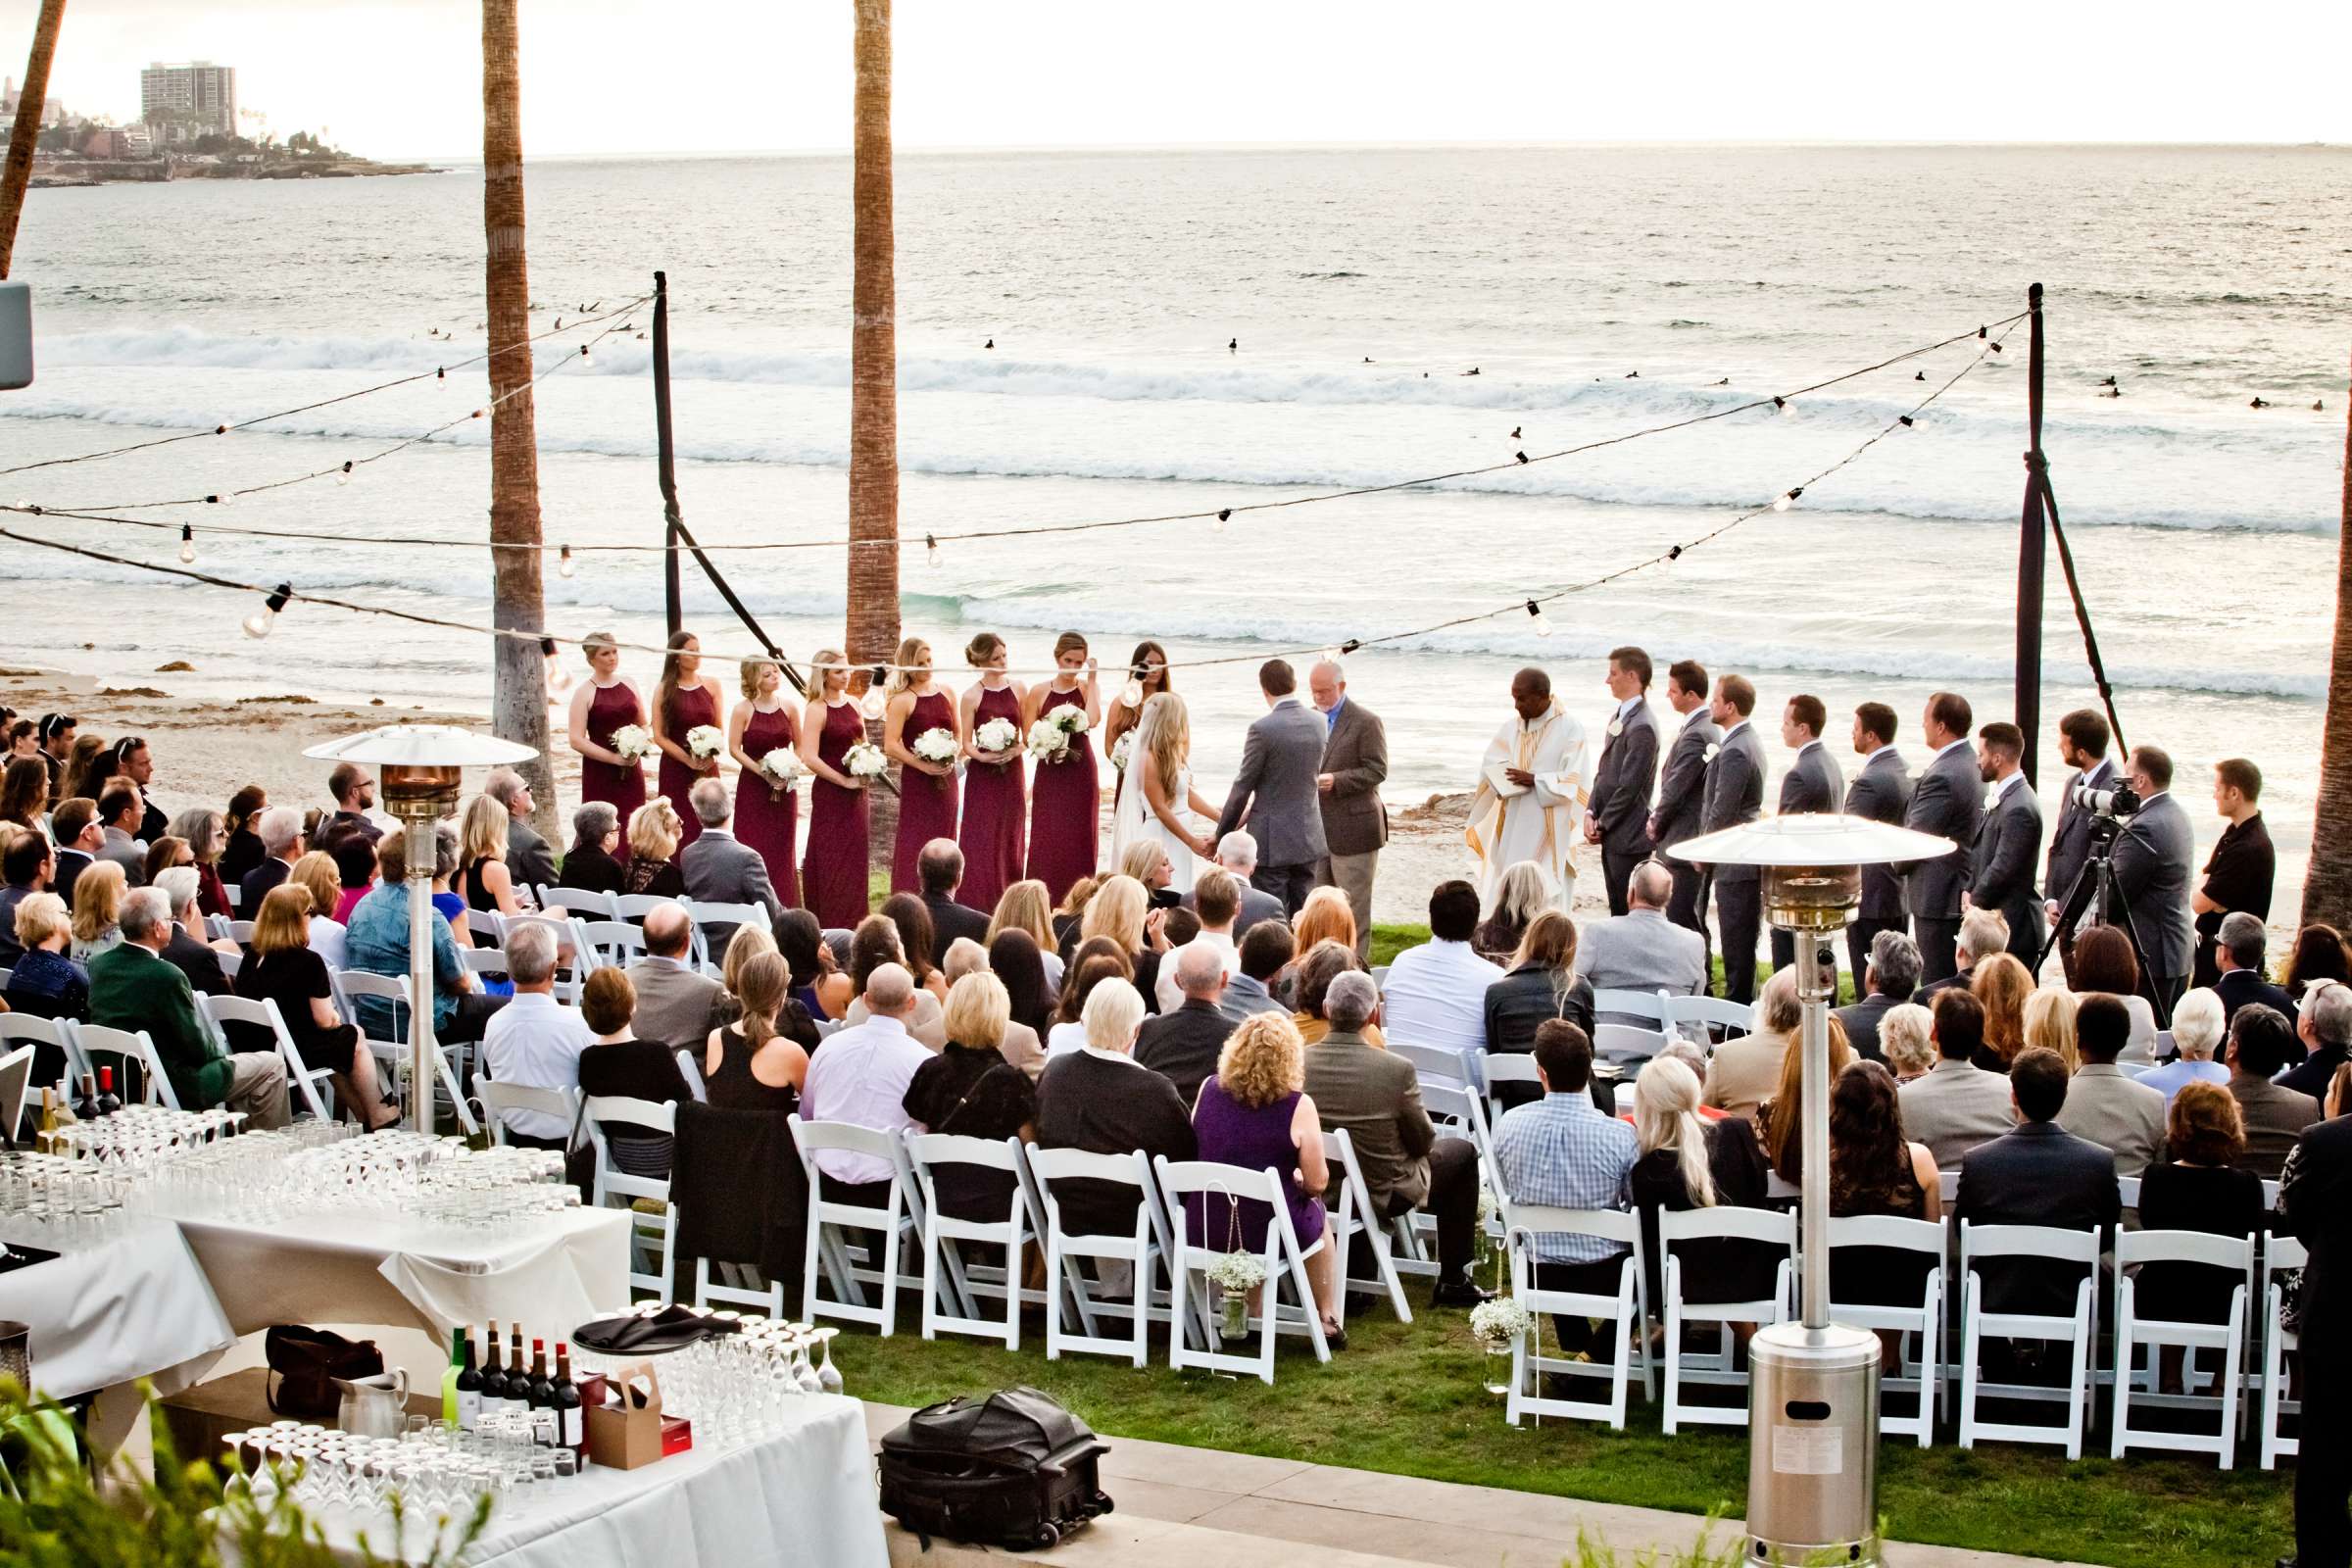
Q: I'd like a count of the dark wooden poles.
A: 2